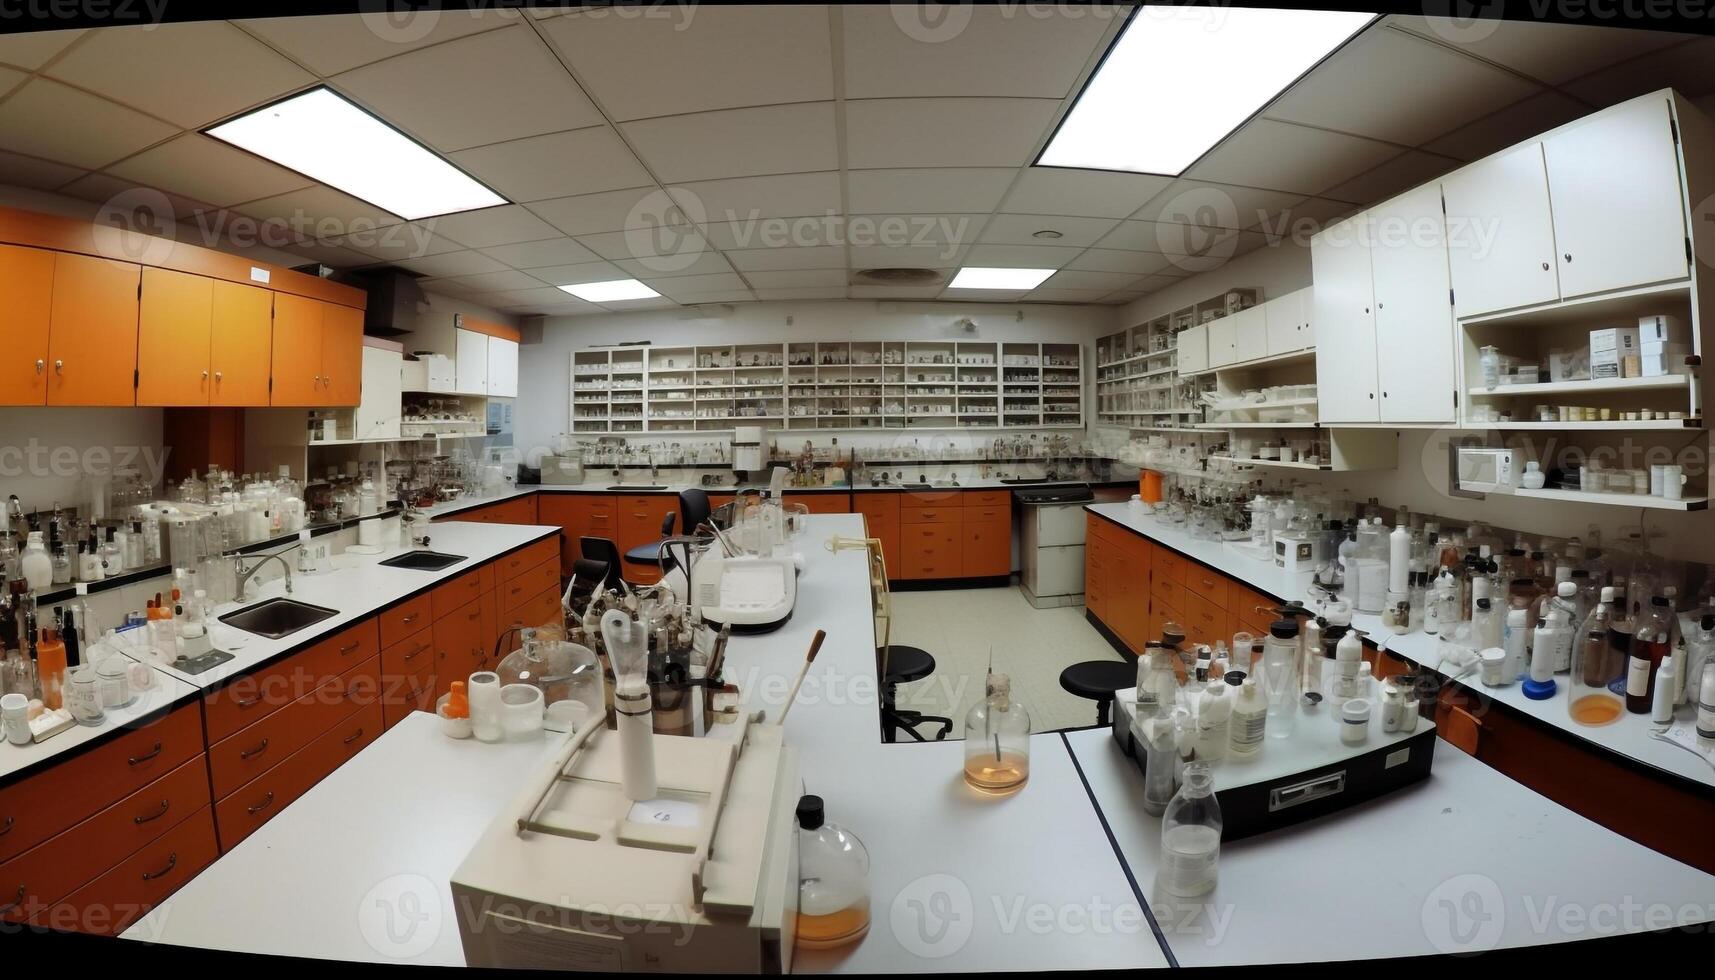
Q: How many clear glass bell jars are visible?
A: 1